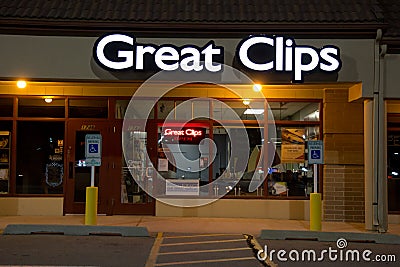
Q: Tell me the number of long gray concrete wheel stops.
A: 2